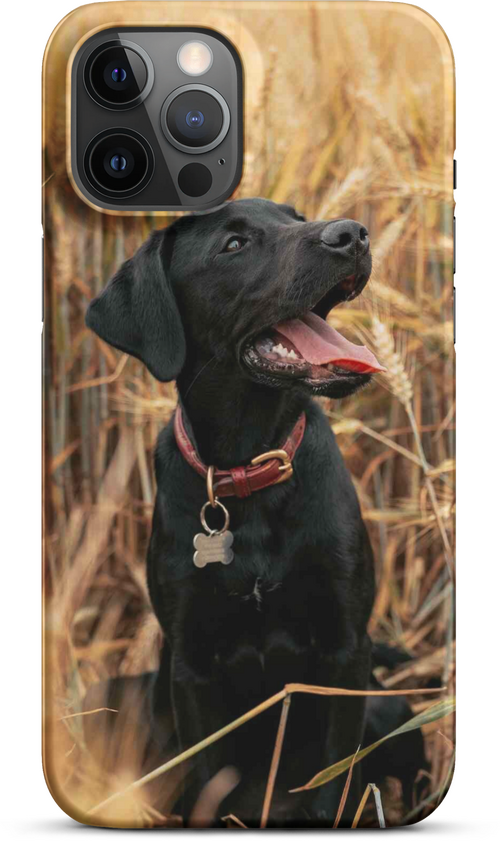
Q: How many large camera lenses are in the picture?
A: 3